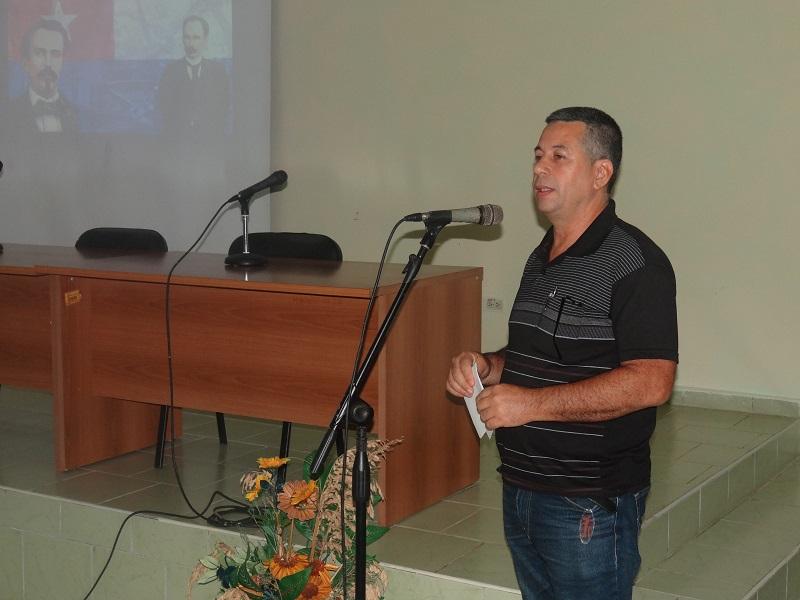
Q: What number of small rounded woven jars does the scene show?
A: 0